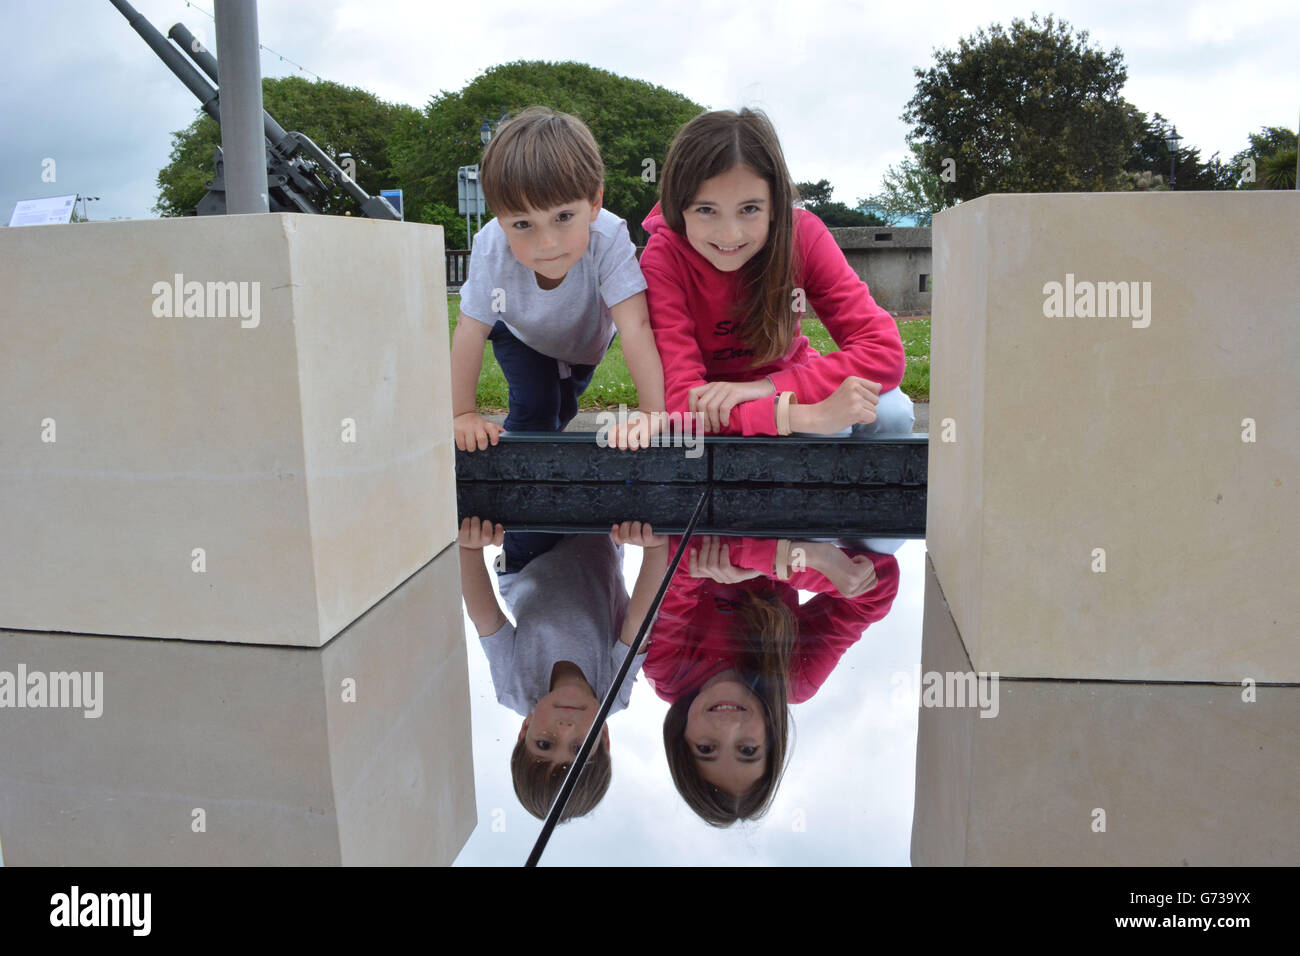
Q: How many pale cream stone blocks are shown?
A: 2